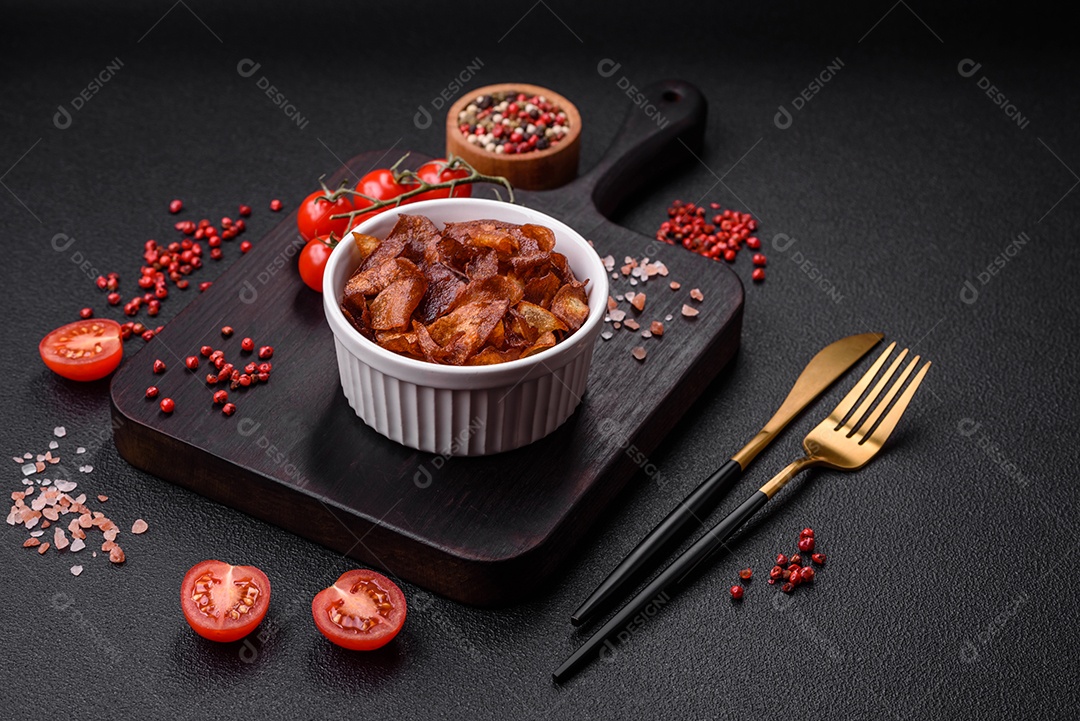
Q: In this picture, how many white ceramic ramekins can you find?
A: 1